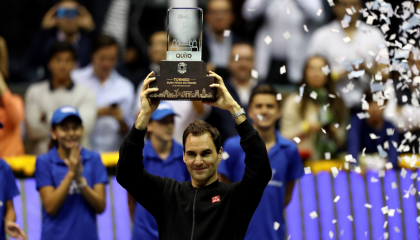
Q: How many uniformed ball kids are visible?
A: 4